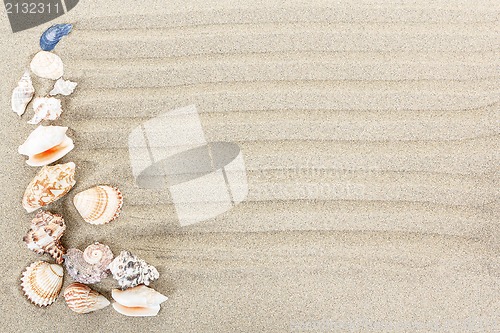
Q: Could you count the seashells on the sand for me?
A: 14